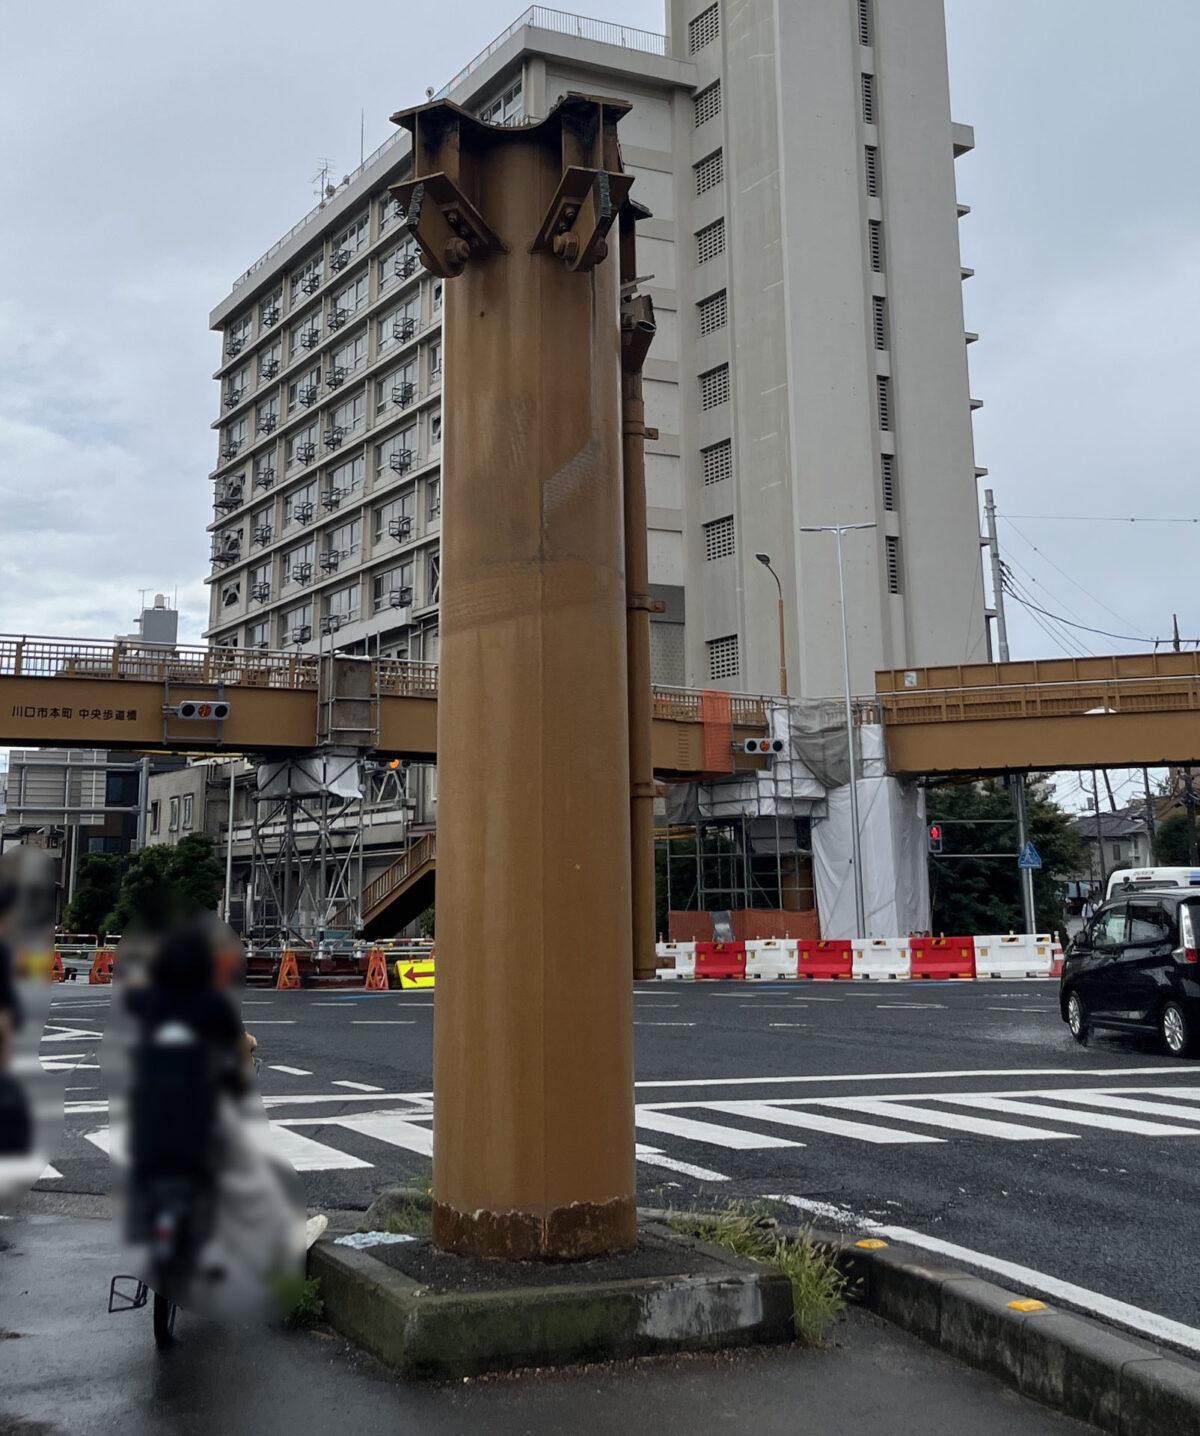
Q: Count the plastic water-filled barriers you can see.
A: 7